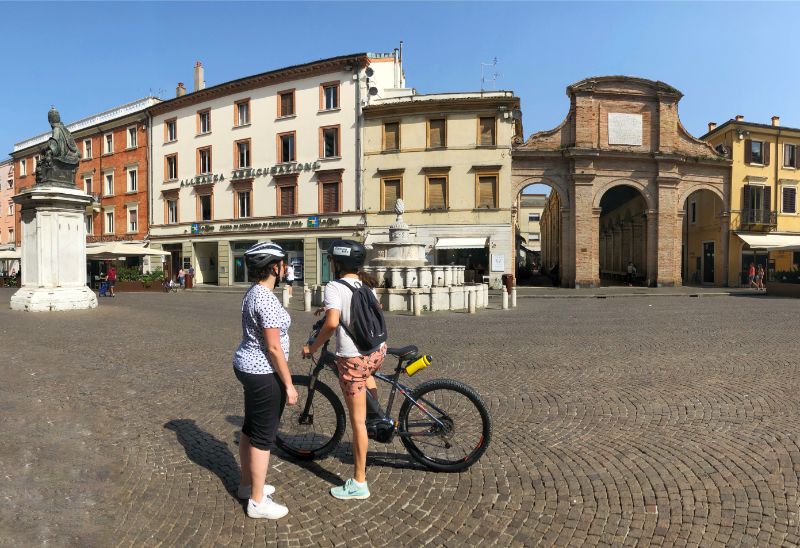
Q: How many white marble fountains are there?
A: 1